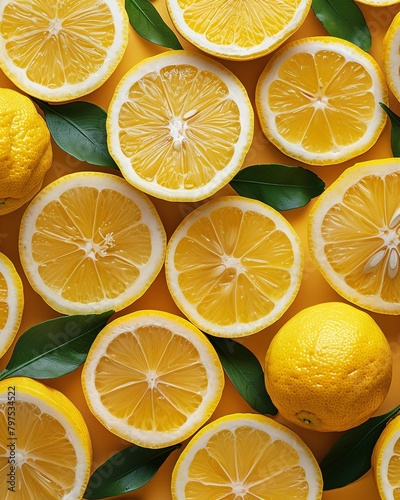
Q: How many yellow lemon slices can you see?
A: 14